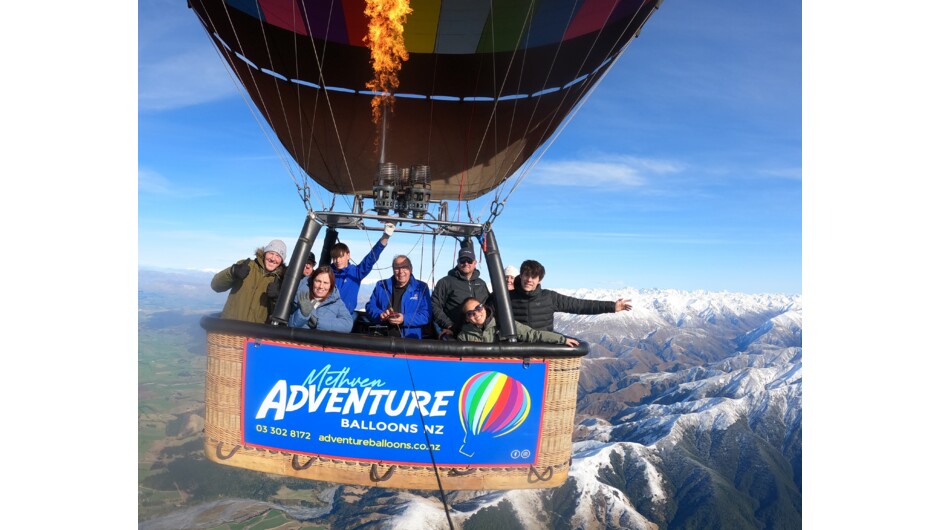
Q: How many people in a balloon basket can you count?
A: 9